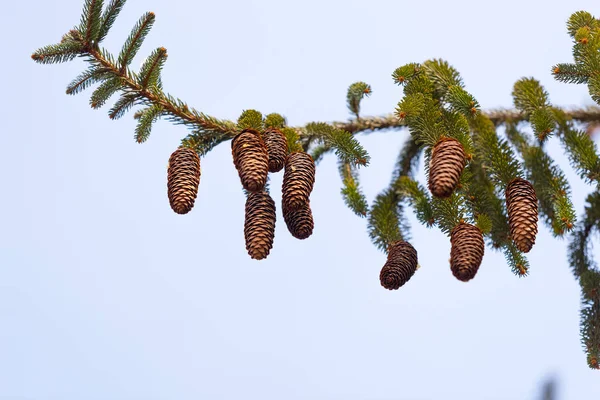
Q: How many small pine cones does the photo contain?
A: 10